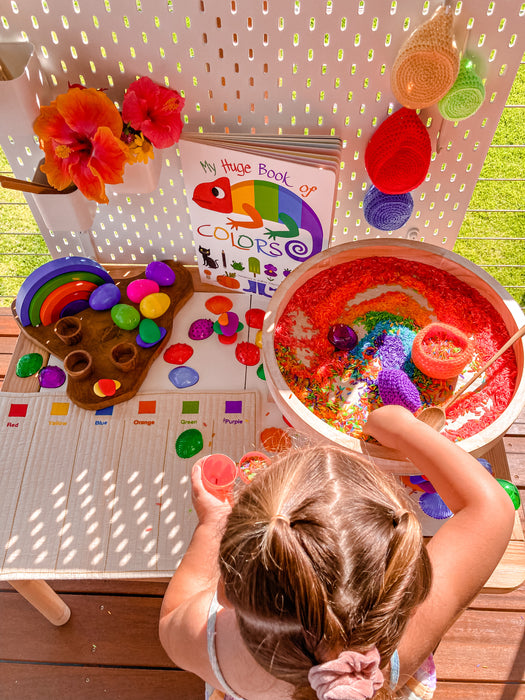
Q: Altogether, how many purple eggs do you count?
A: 1